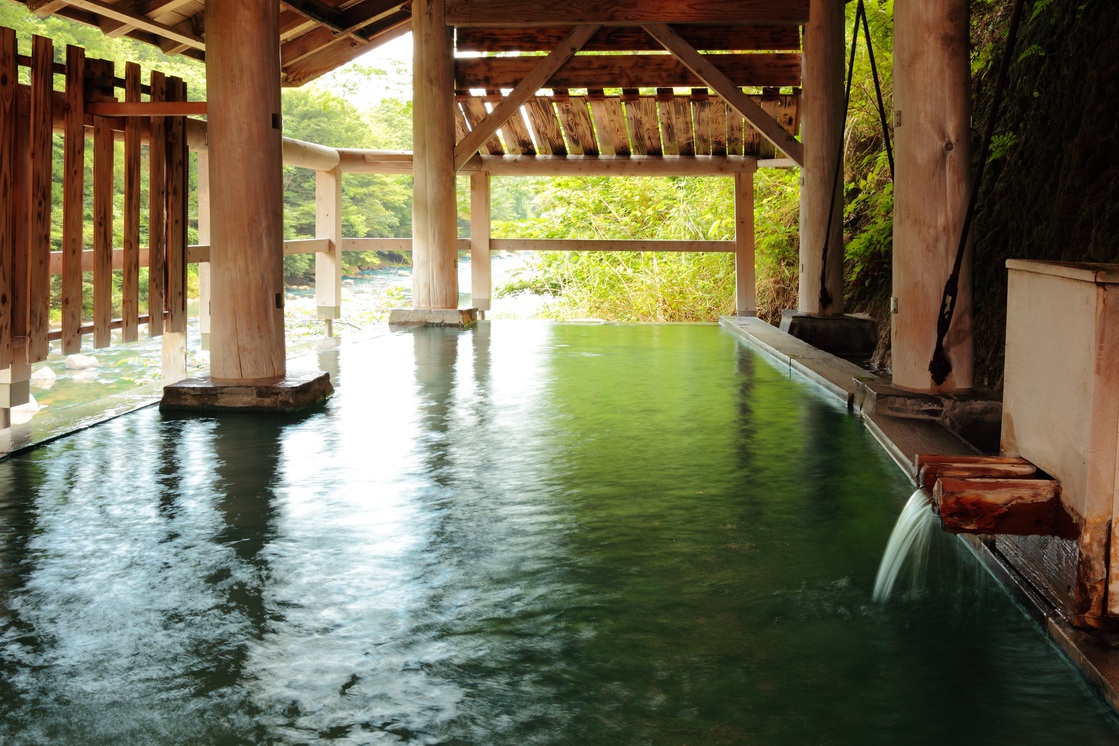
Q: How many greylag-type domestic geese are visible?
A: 0